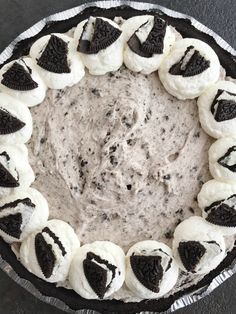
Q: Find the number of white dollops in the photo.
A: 15